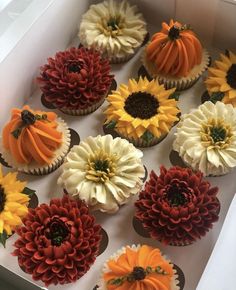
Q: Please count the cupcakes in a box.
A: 12